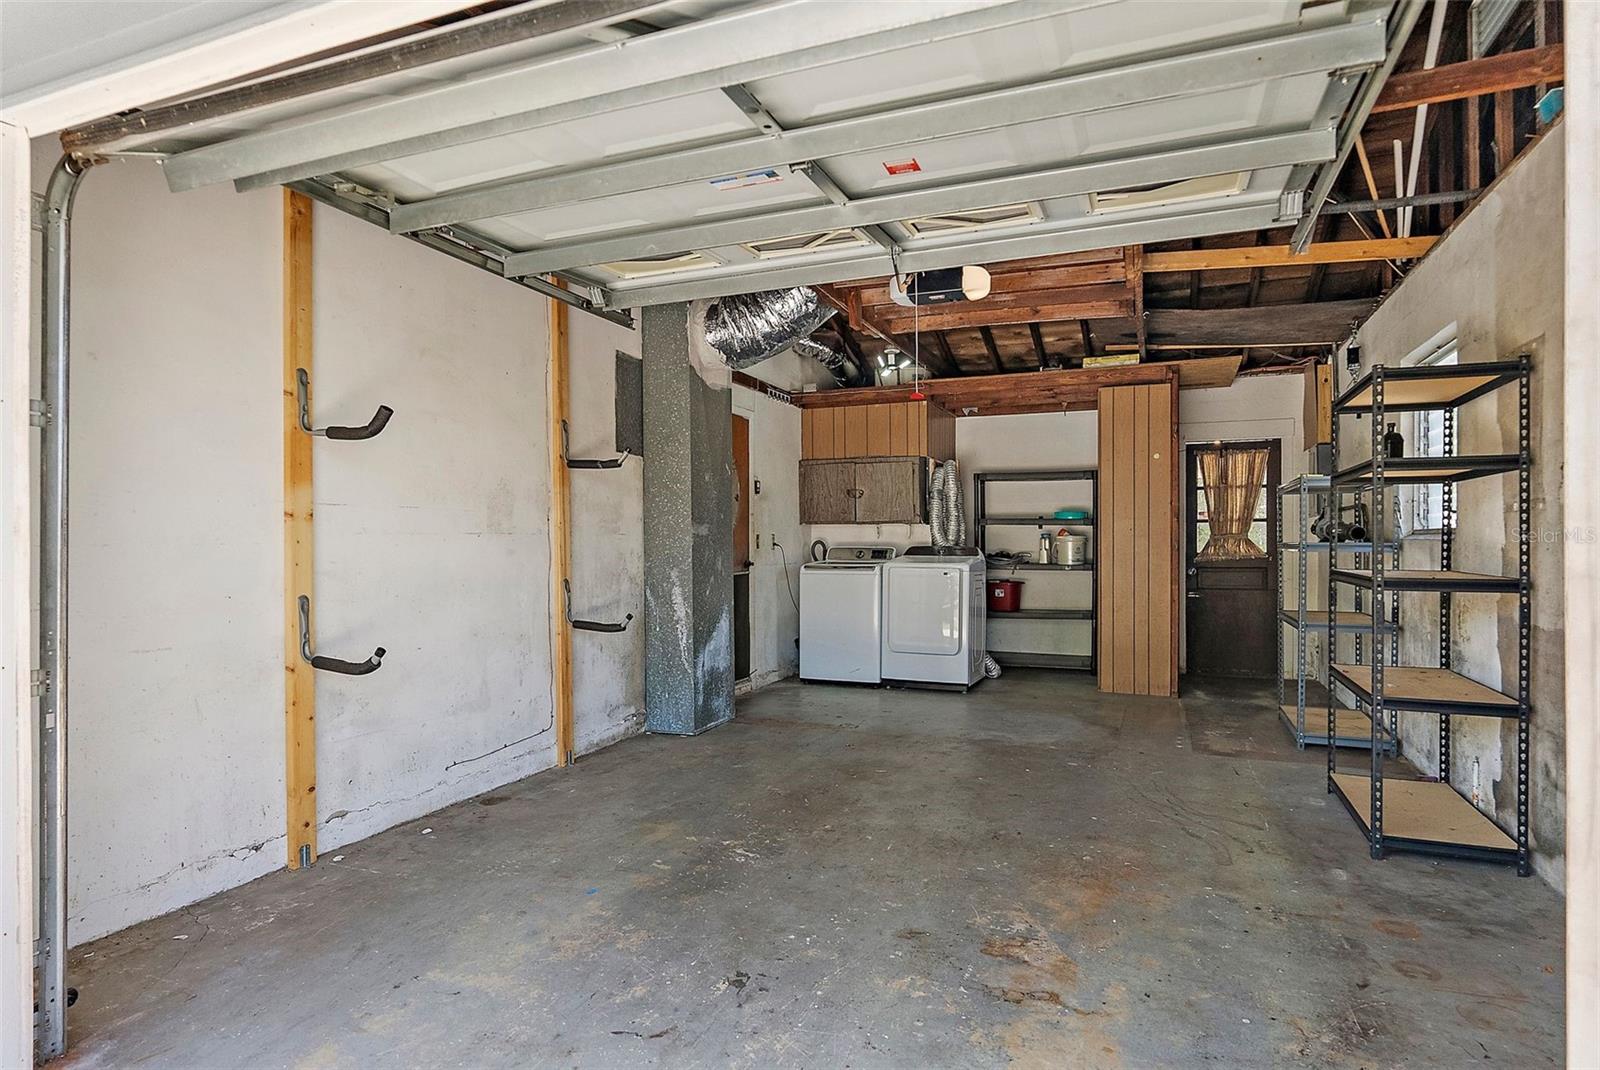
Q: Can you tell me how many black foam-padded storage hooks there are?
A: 4